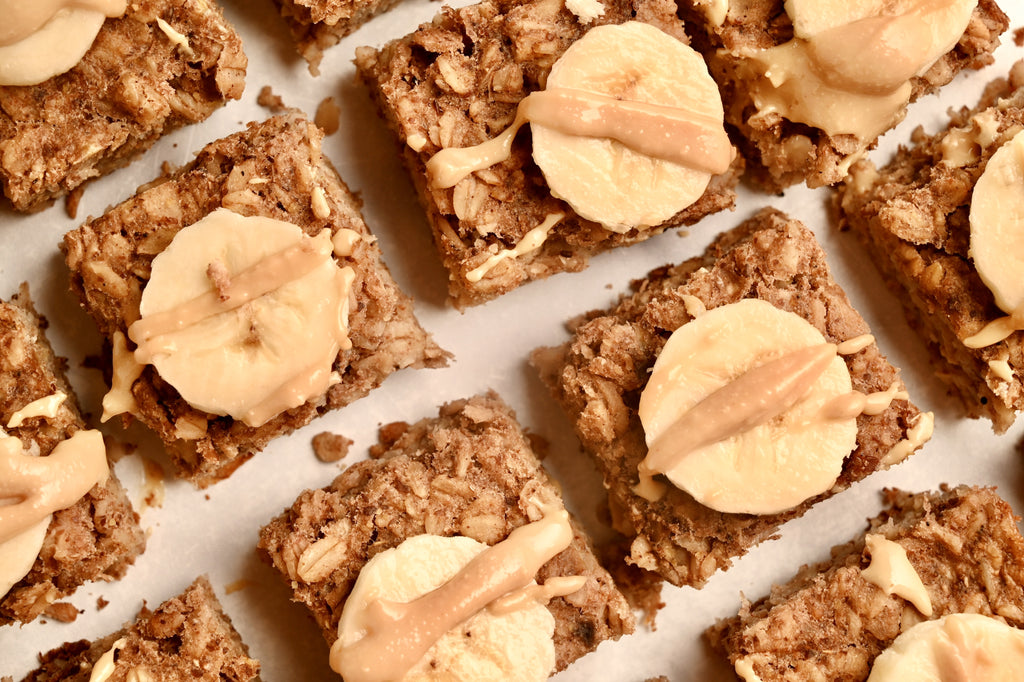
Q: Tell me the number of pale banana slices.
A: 9